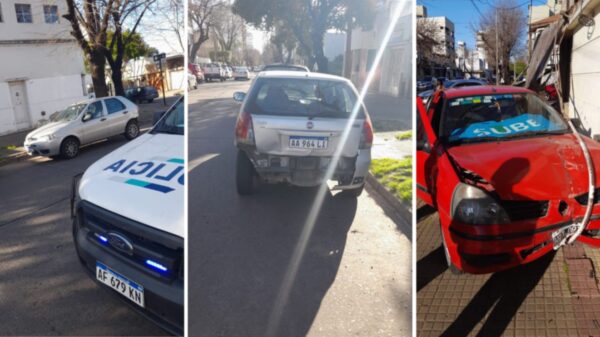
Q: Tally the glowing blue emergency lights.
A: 2